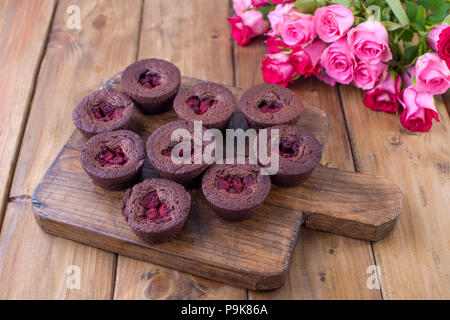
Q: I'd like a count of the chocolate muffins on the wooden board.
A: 9